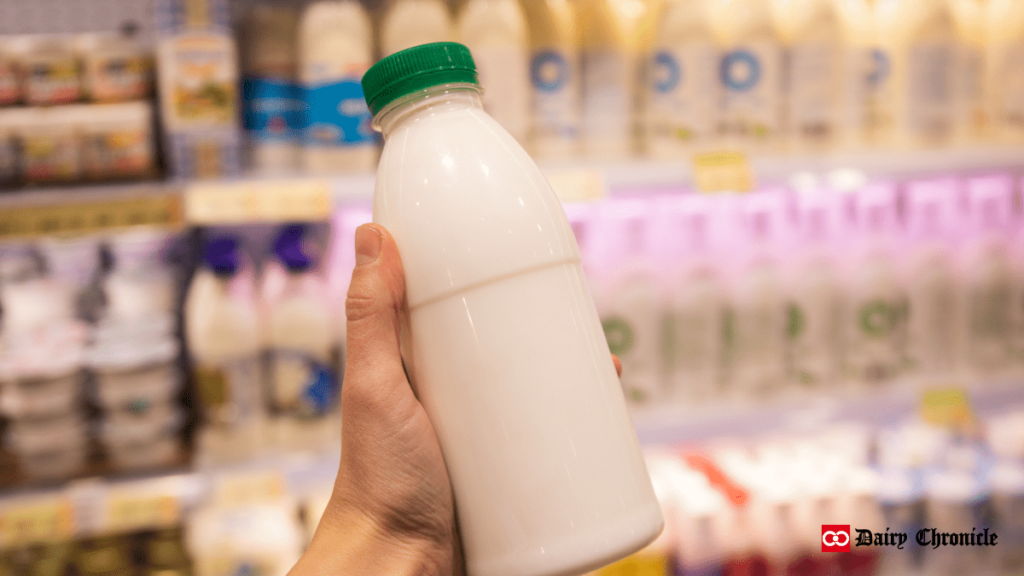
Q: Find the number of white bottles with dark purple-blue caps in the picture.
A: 2